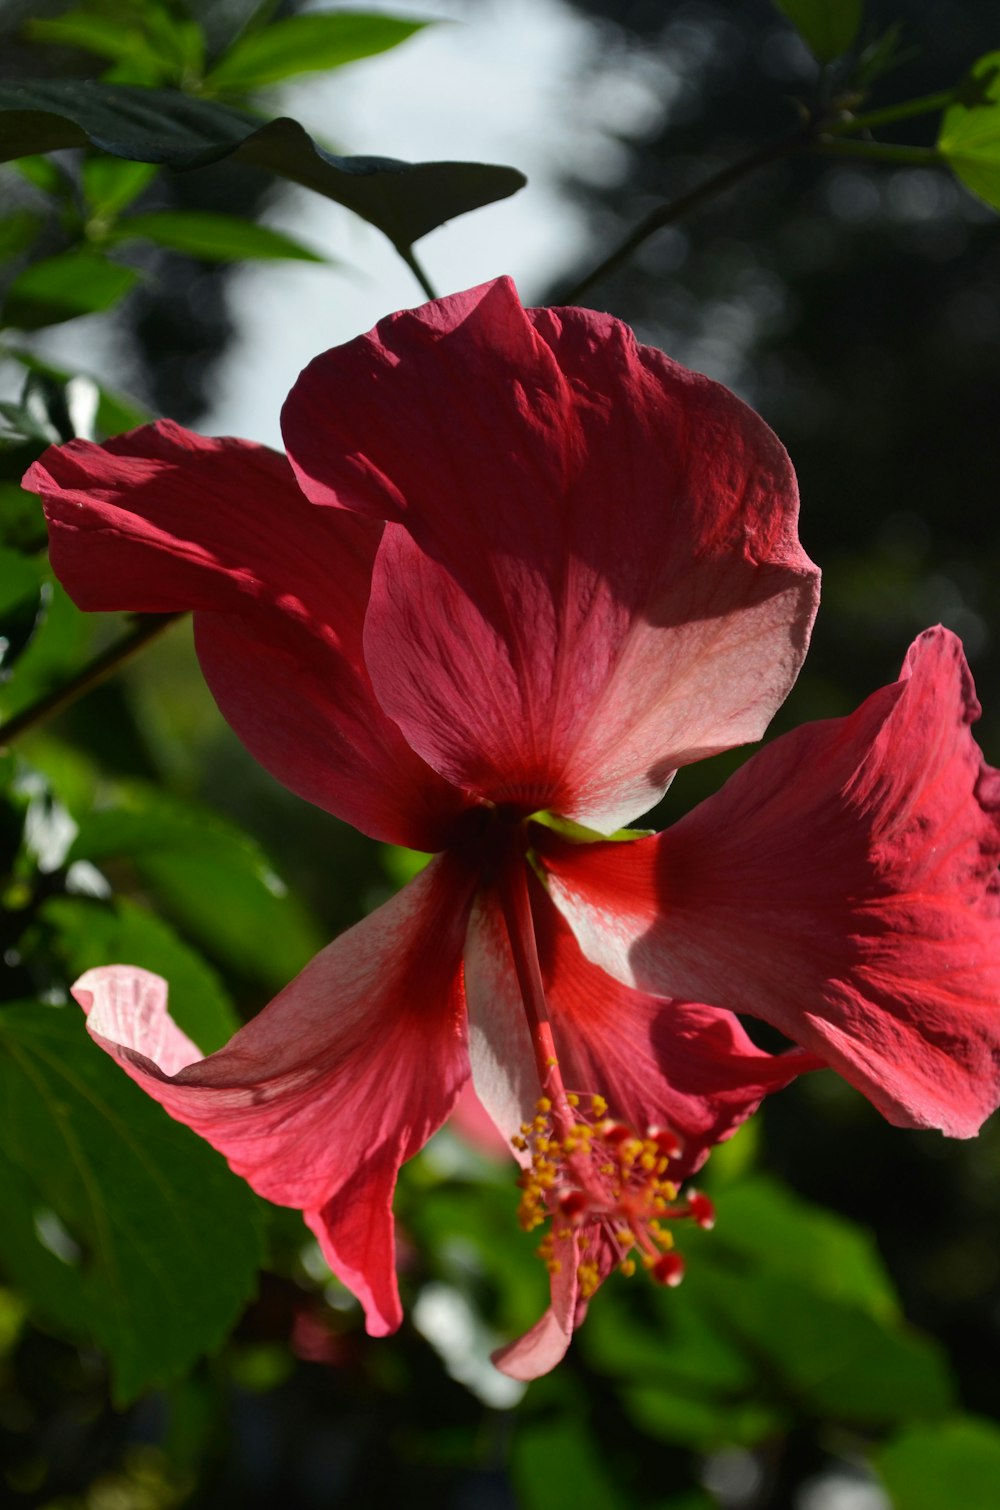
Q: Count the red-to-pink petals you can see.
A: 5